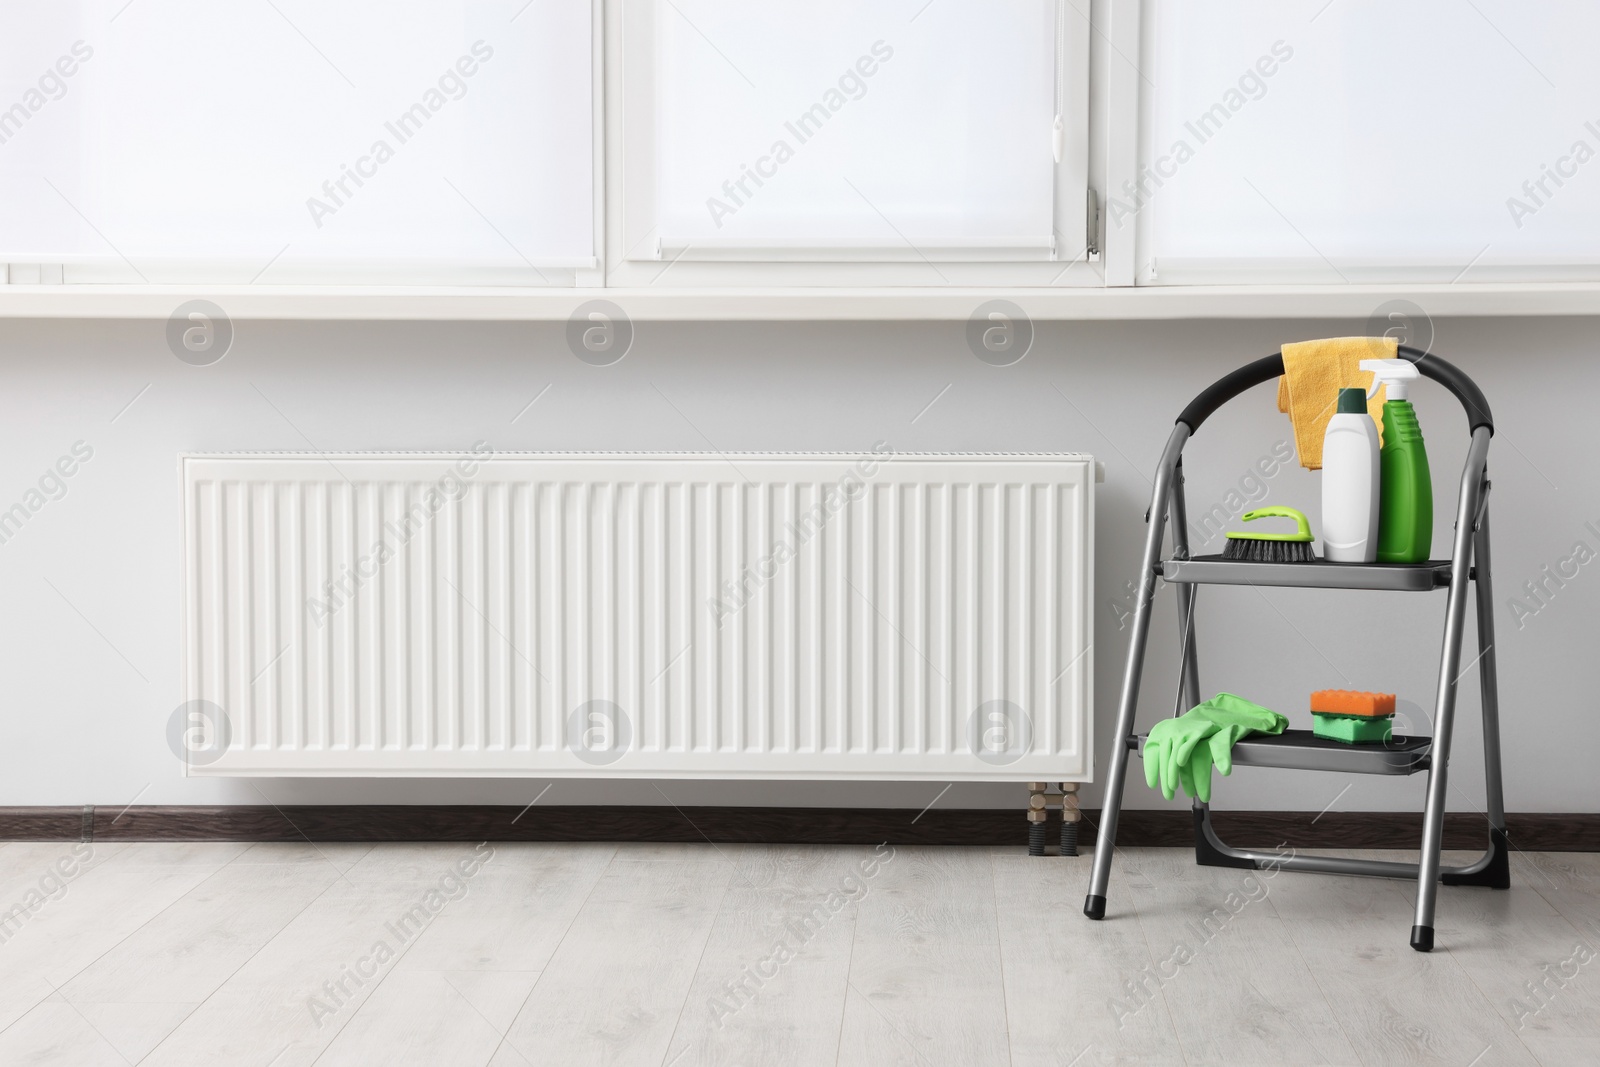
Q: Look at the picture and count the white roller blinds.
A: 3